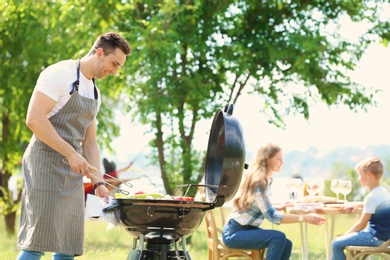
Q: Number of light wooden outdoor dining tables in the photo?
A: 1